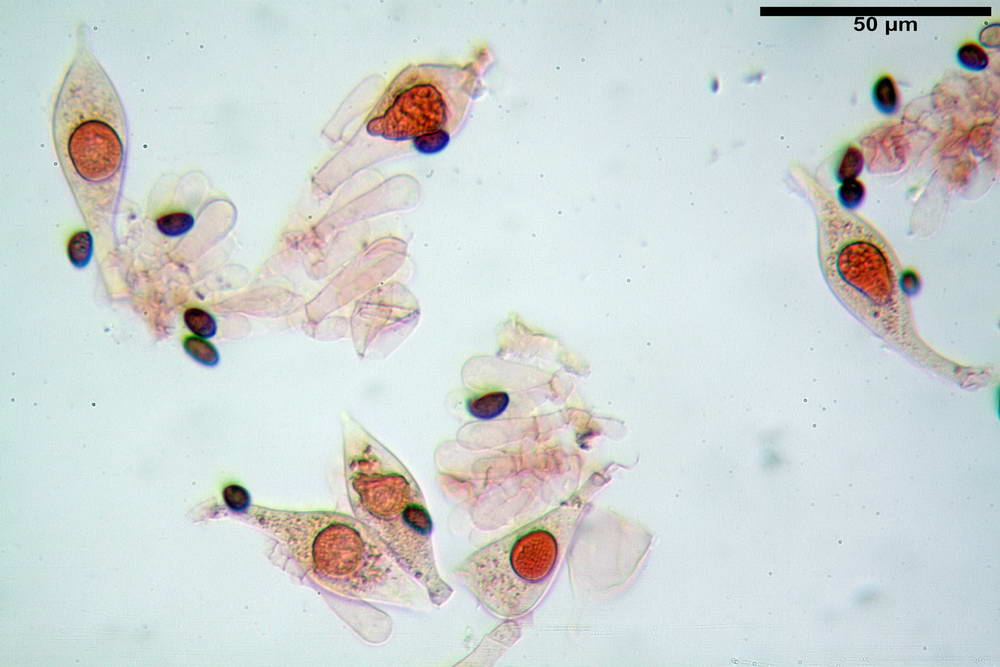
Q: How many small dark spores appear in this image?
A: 13